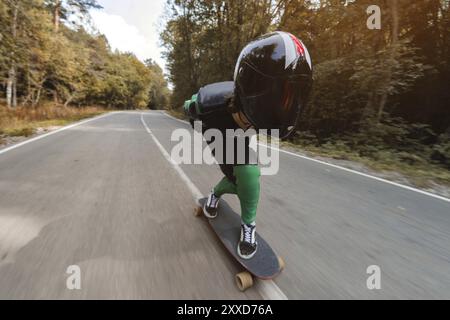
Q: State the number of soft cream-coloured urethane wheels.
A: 3